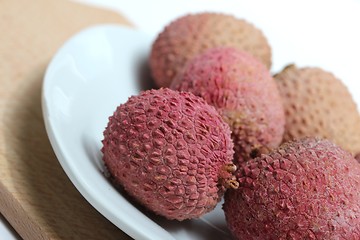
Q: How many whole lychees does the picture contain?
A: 5